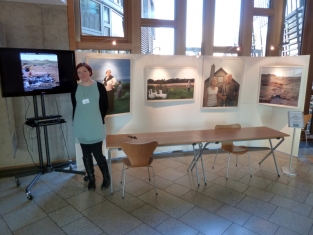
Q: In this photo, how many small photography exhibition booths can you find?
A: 1